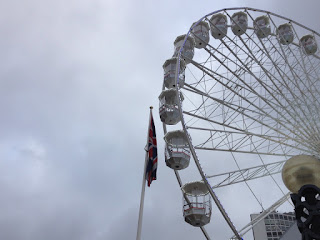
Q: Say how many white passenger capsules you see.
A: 11